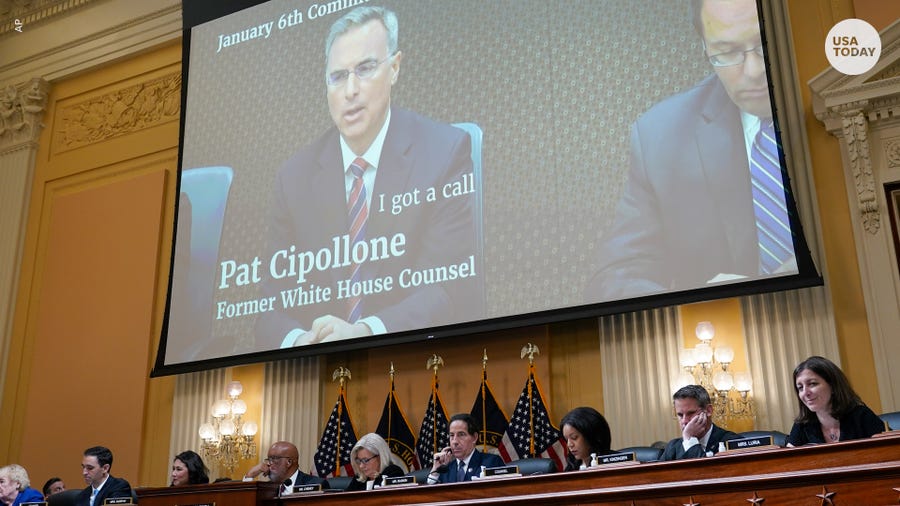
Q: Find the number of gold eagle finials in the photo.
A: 3